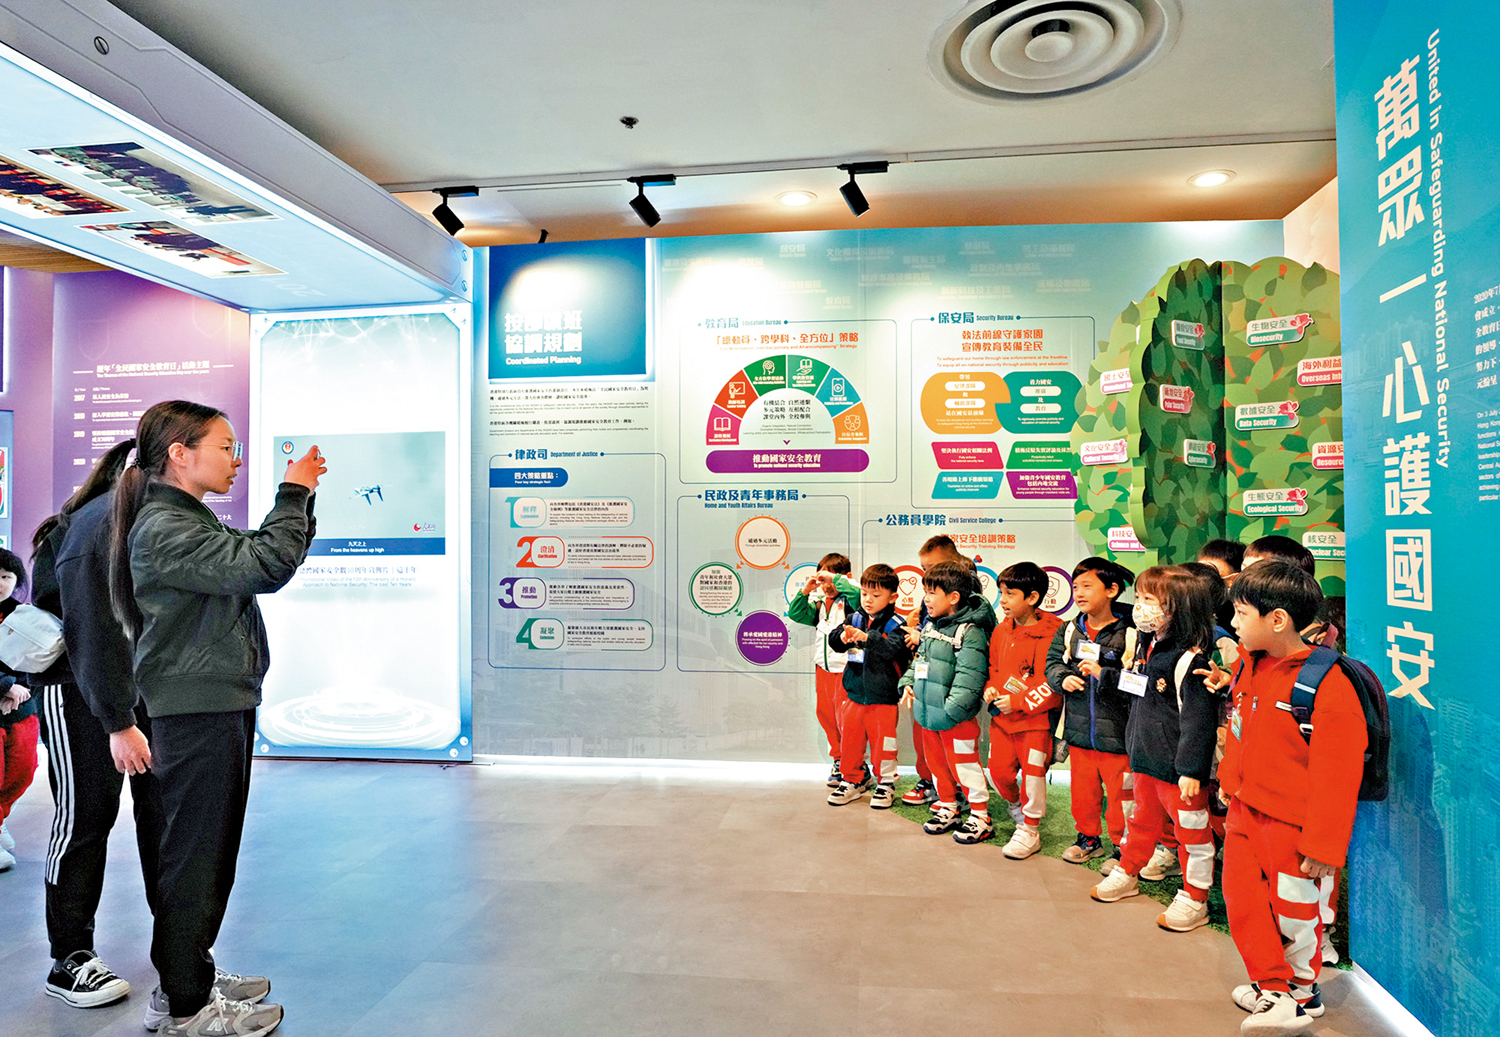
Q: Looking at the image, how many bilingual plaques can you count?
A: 12